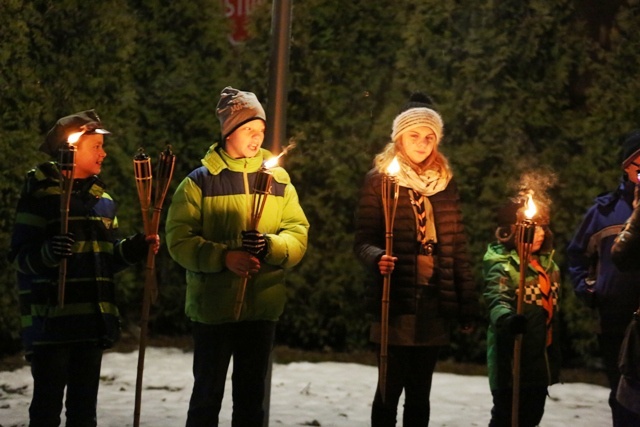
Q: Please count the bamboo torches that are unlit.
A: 2